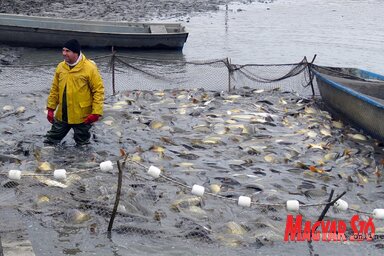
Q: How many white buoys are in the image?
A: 9